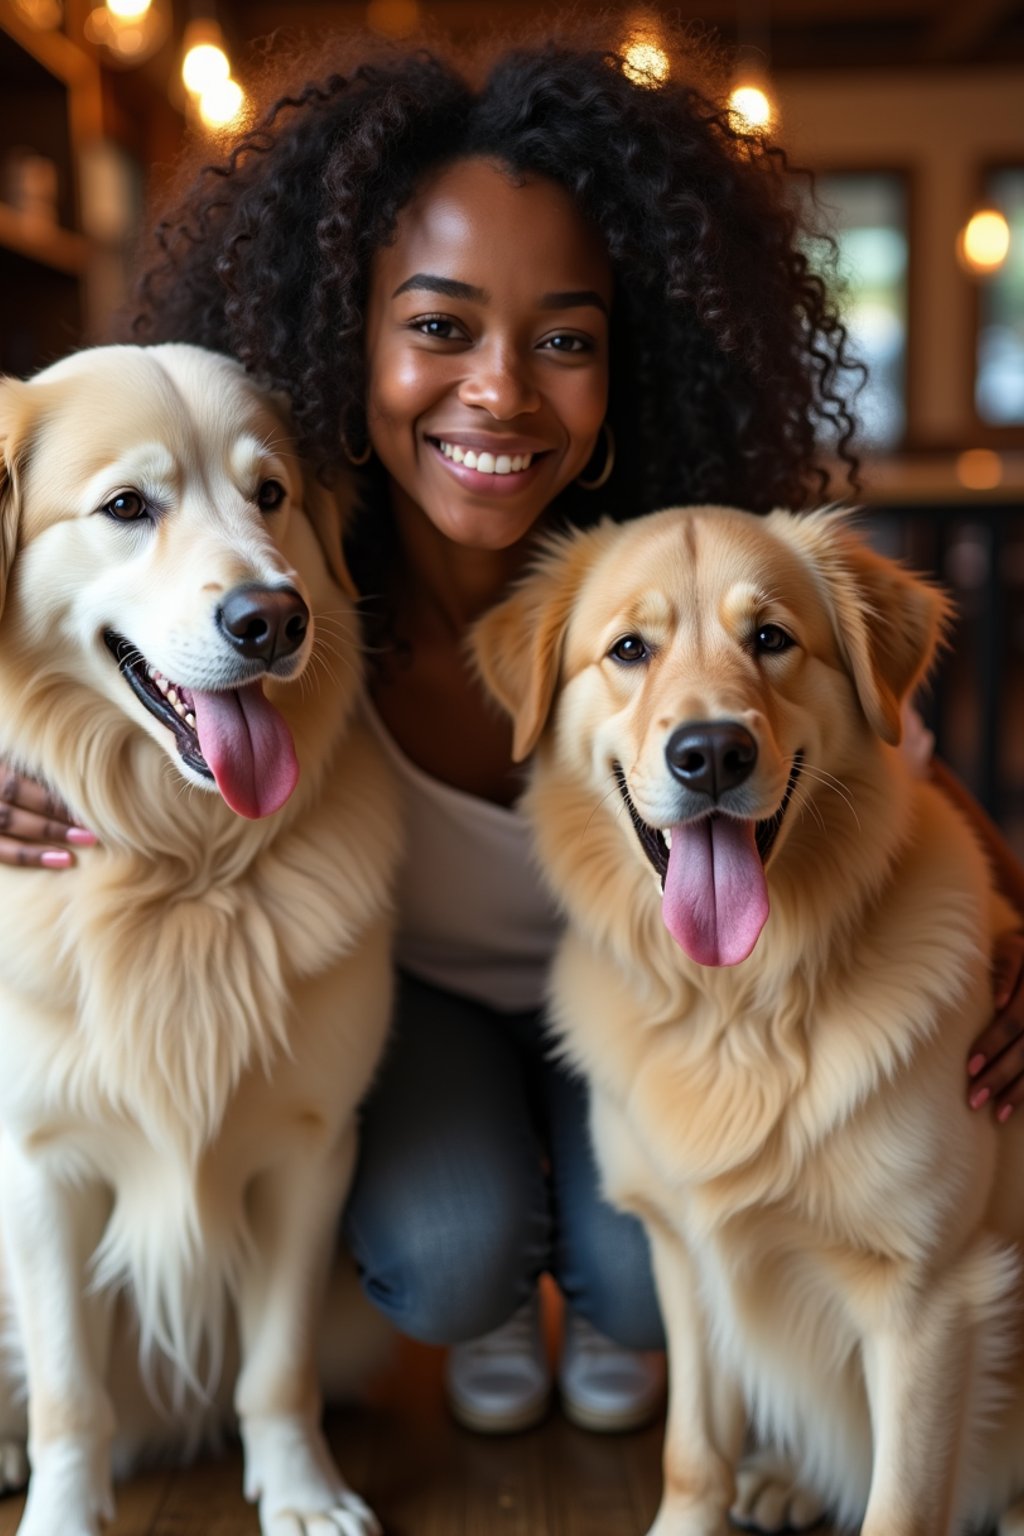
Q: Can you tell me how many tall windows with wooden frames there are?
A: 2